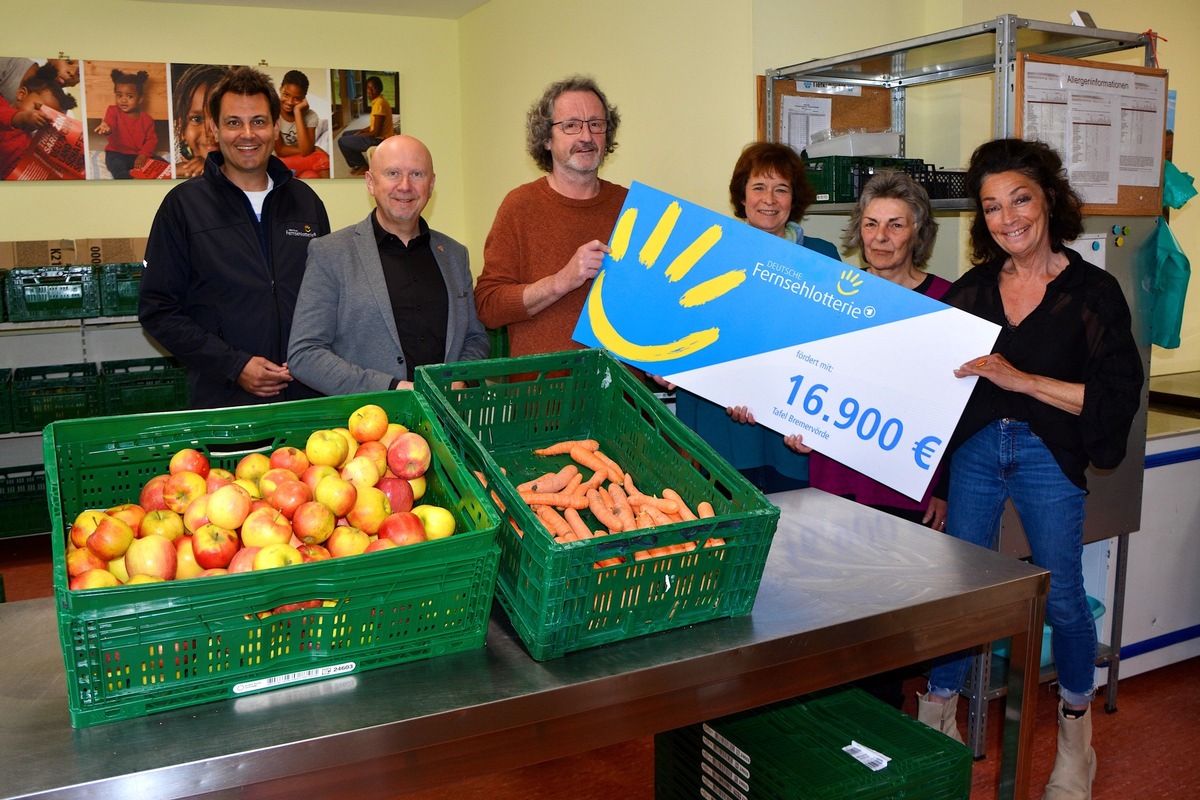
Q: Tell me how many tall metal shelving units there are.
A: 1